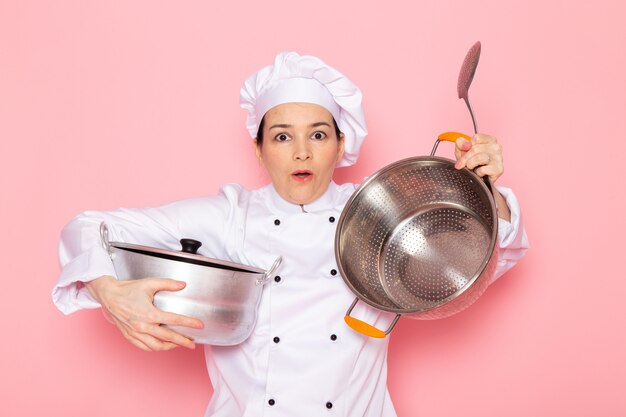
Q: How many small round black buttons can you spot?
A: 8